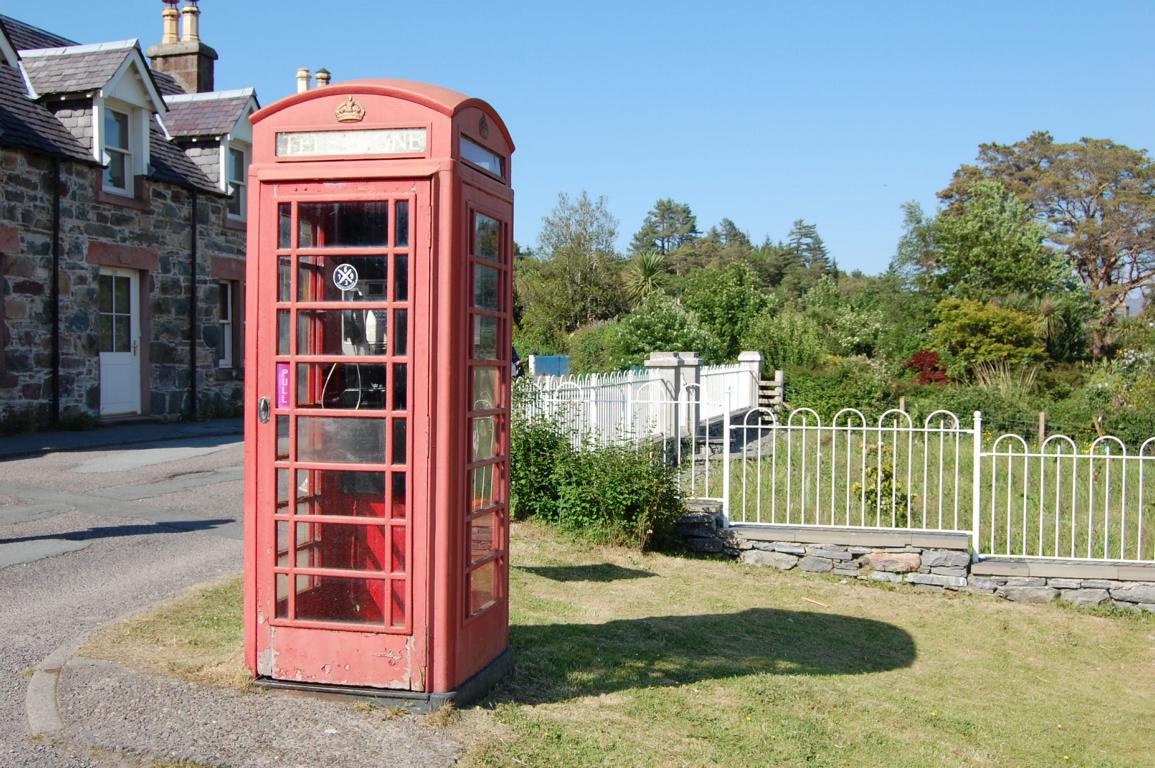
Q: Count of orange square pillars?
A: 0